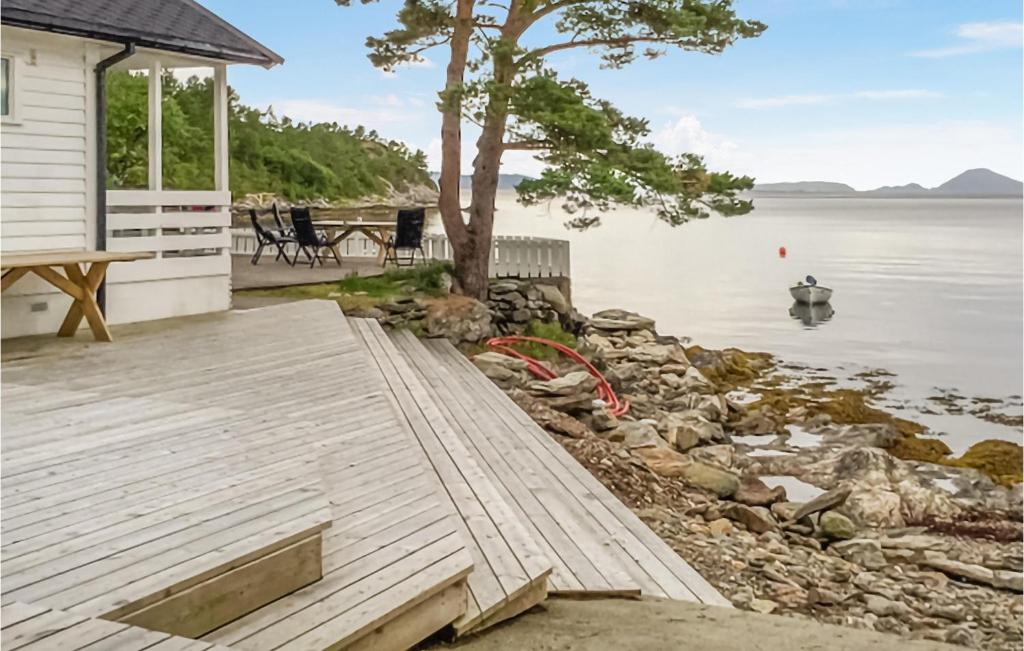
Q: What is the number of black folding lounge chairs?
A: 4